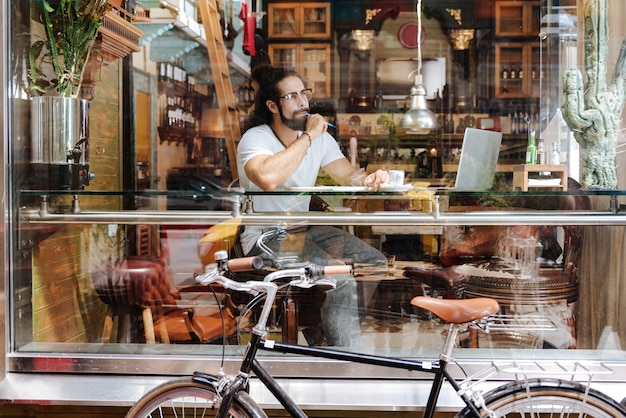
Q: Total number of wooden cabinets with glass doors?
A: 4